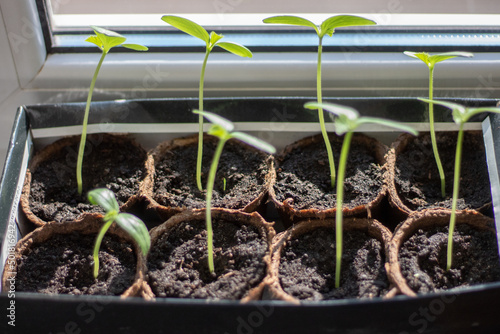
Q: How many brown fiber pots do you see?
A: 8